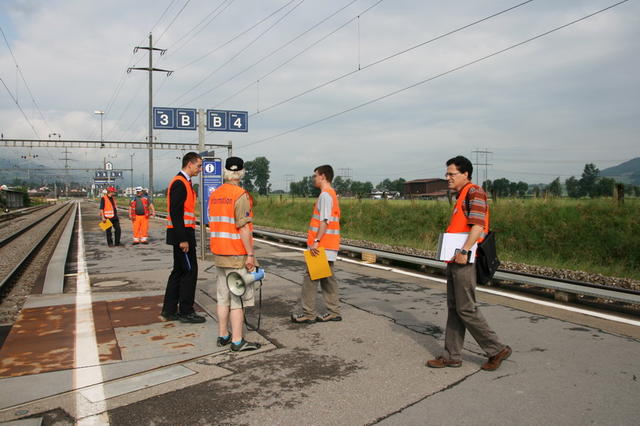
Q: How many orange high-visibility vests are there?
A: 6